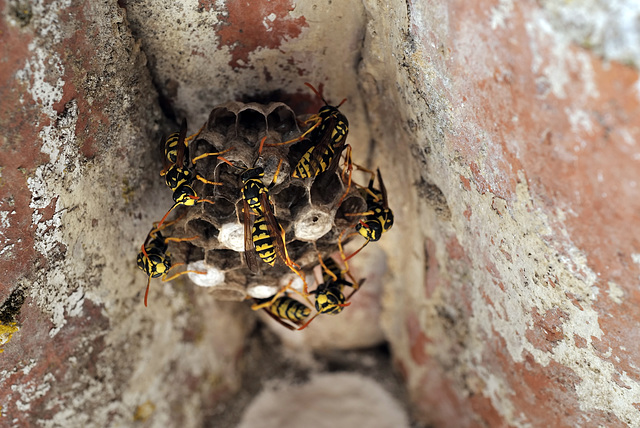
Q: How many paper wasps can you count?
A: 7